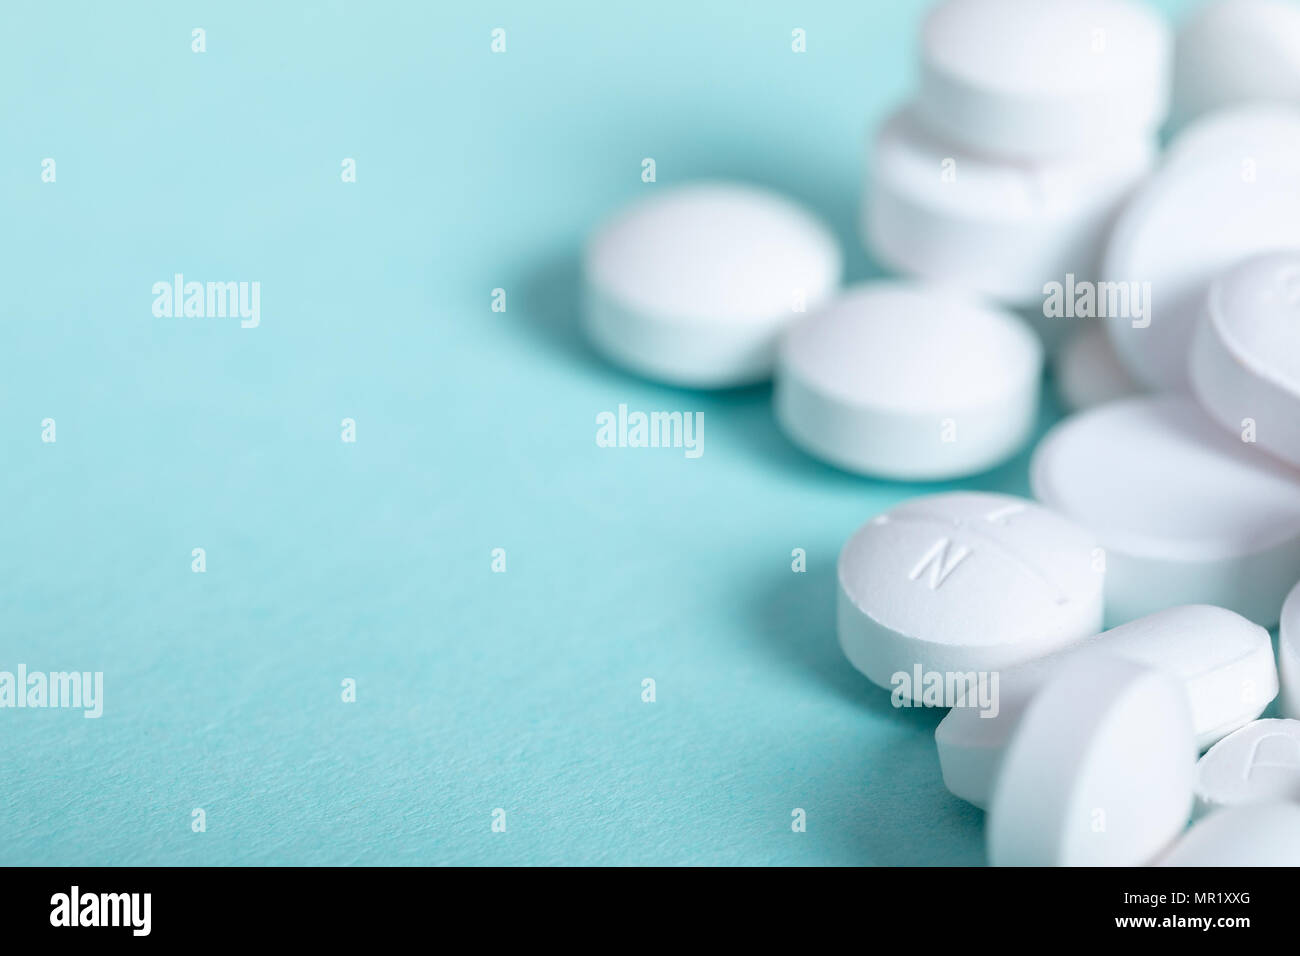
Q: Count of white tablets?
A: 15